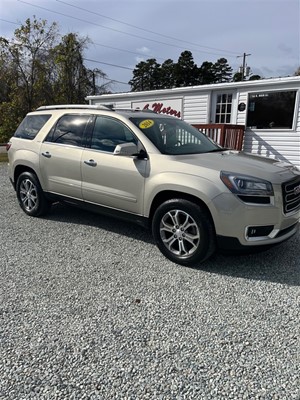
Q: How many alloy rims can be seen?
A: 2